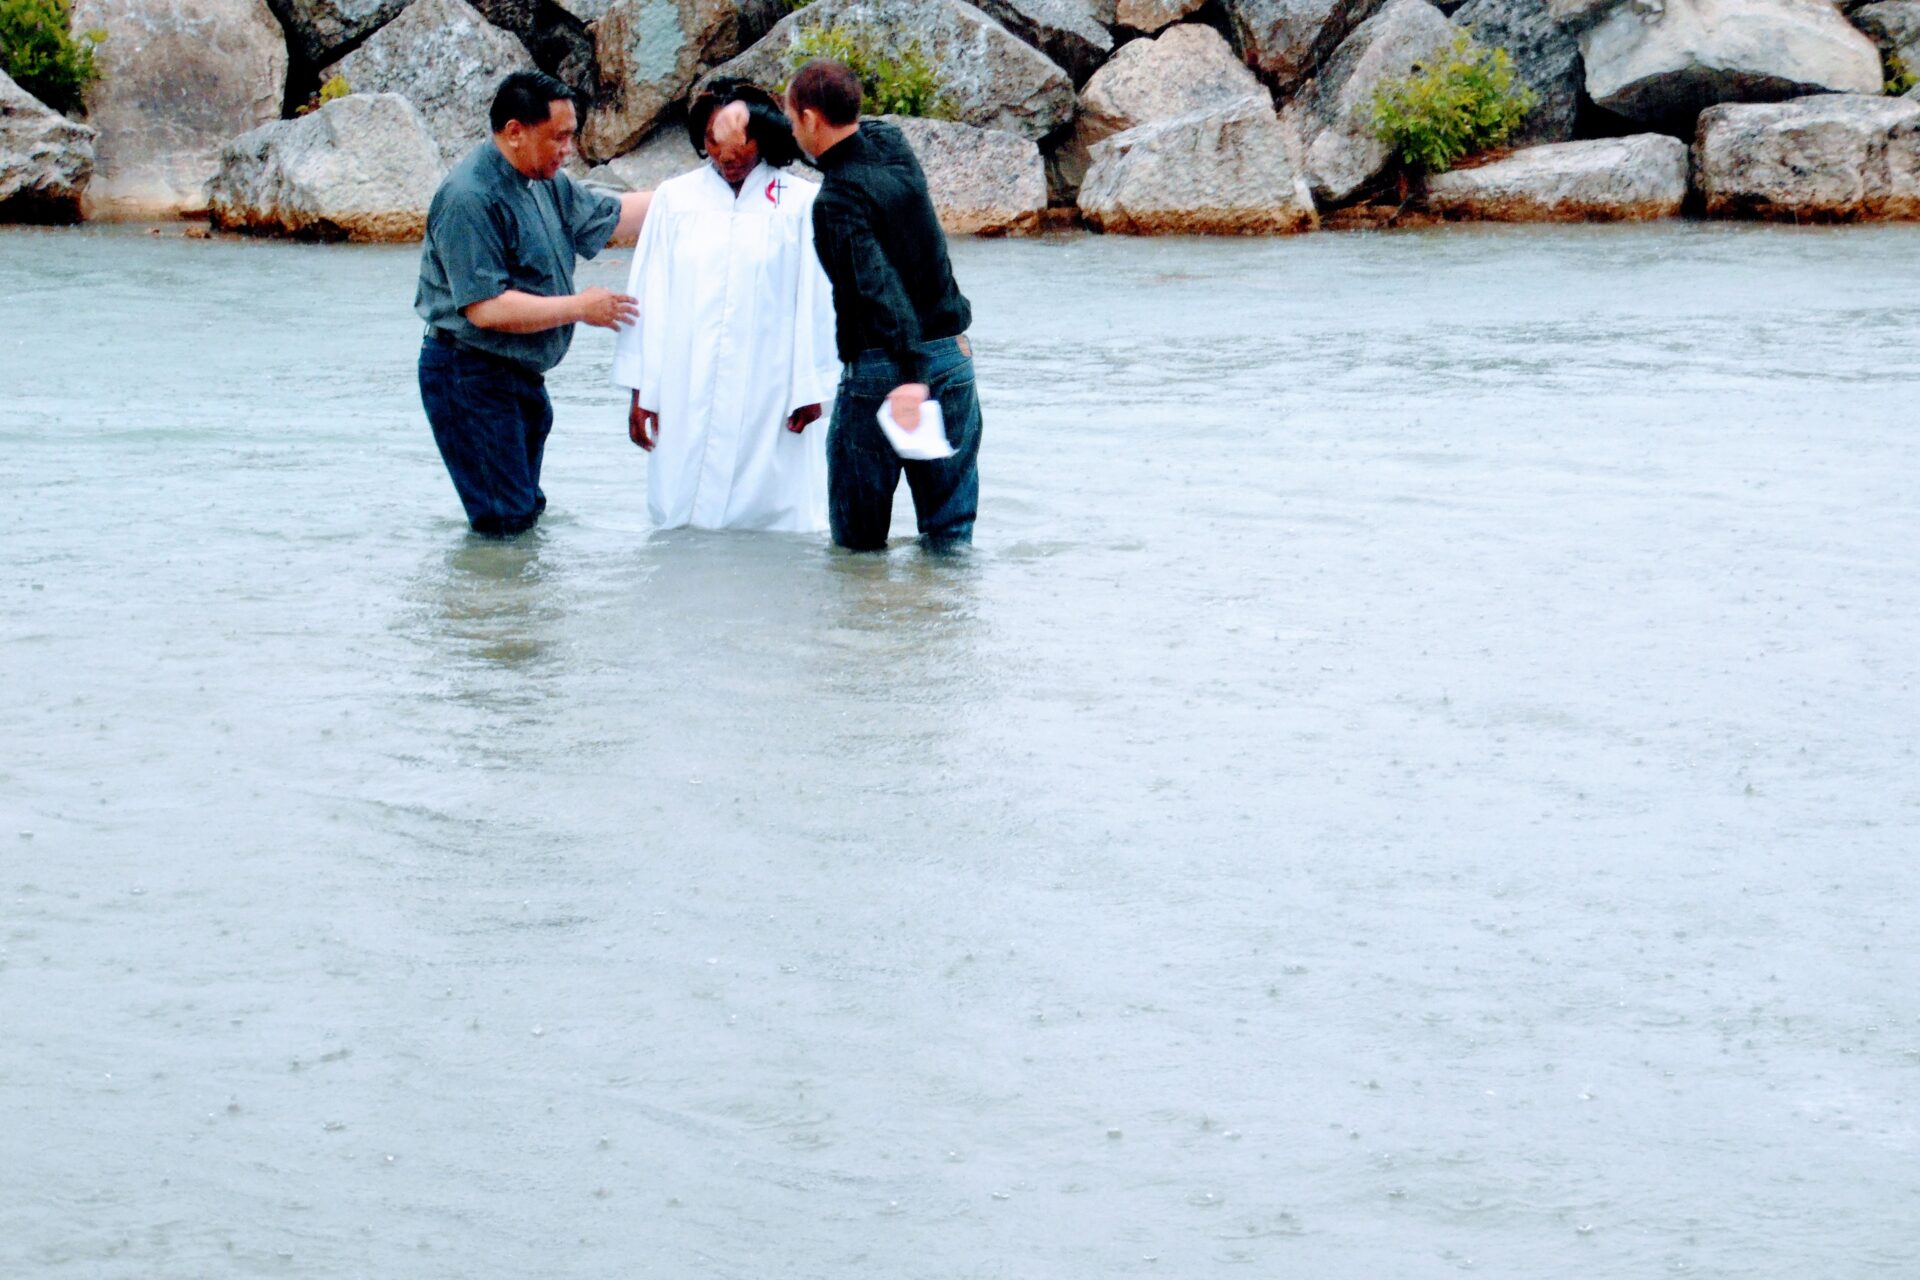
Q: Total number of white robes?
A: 1